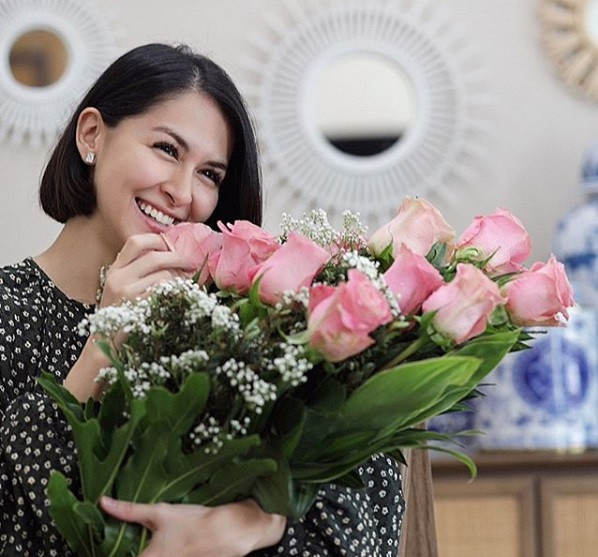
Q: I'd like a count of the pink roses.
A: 9